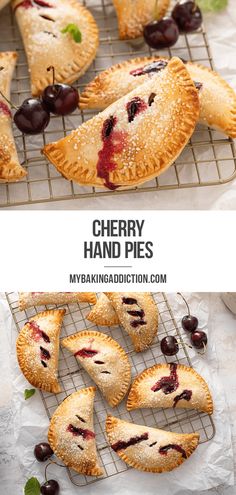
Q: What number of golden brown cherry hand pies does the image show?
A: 13